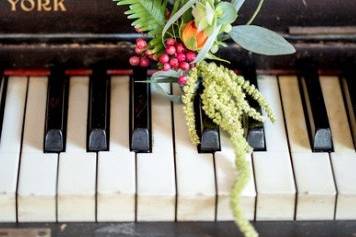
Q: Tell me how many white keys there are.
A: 10